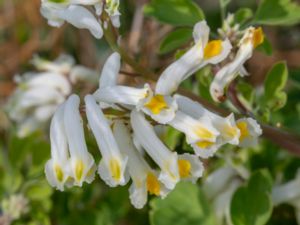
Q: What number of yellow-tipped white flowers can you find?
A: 10